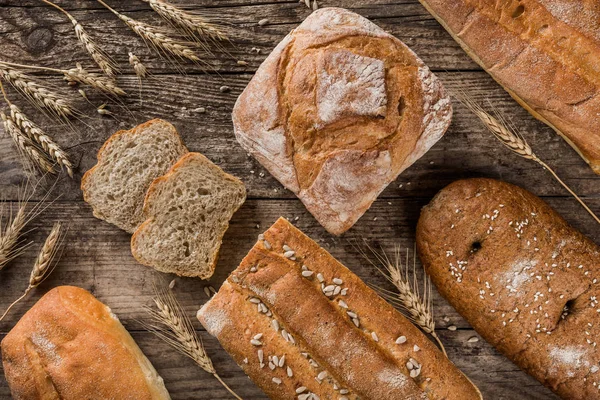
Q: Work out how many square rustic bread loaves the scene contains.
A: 1